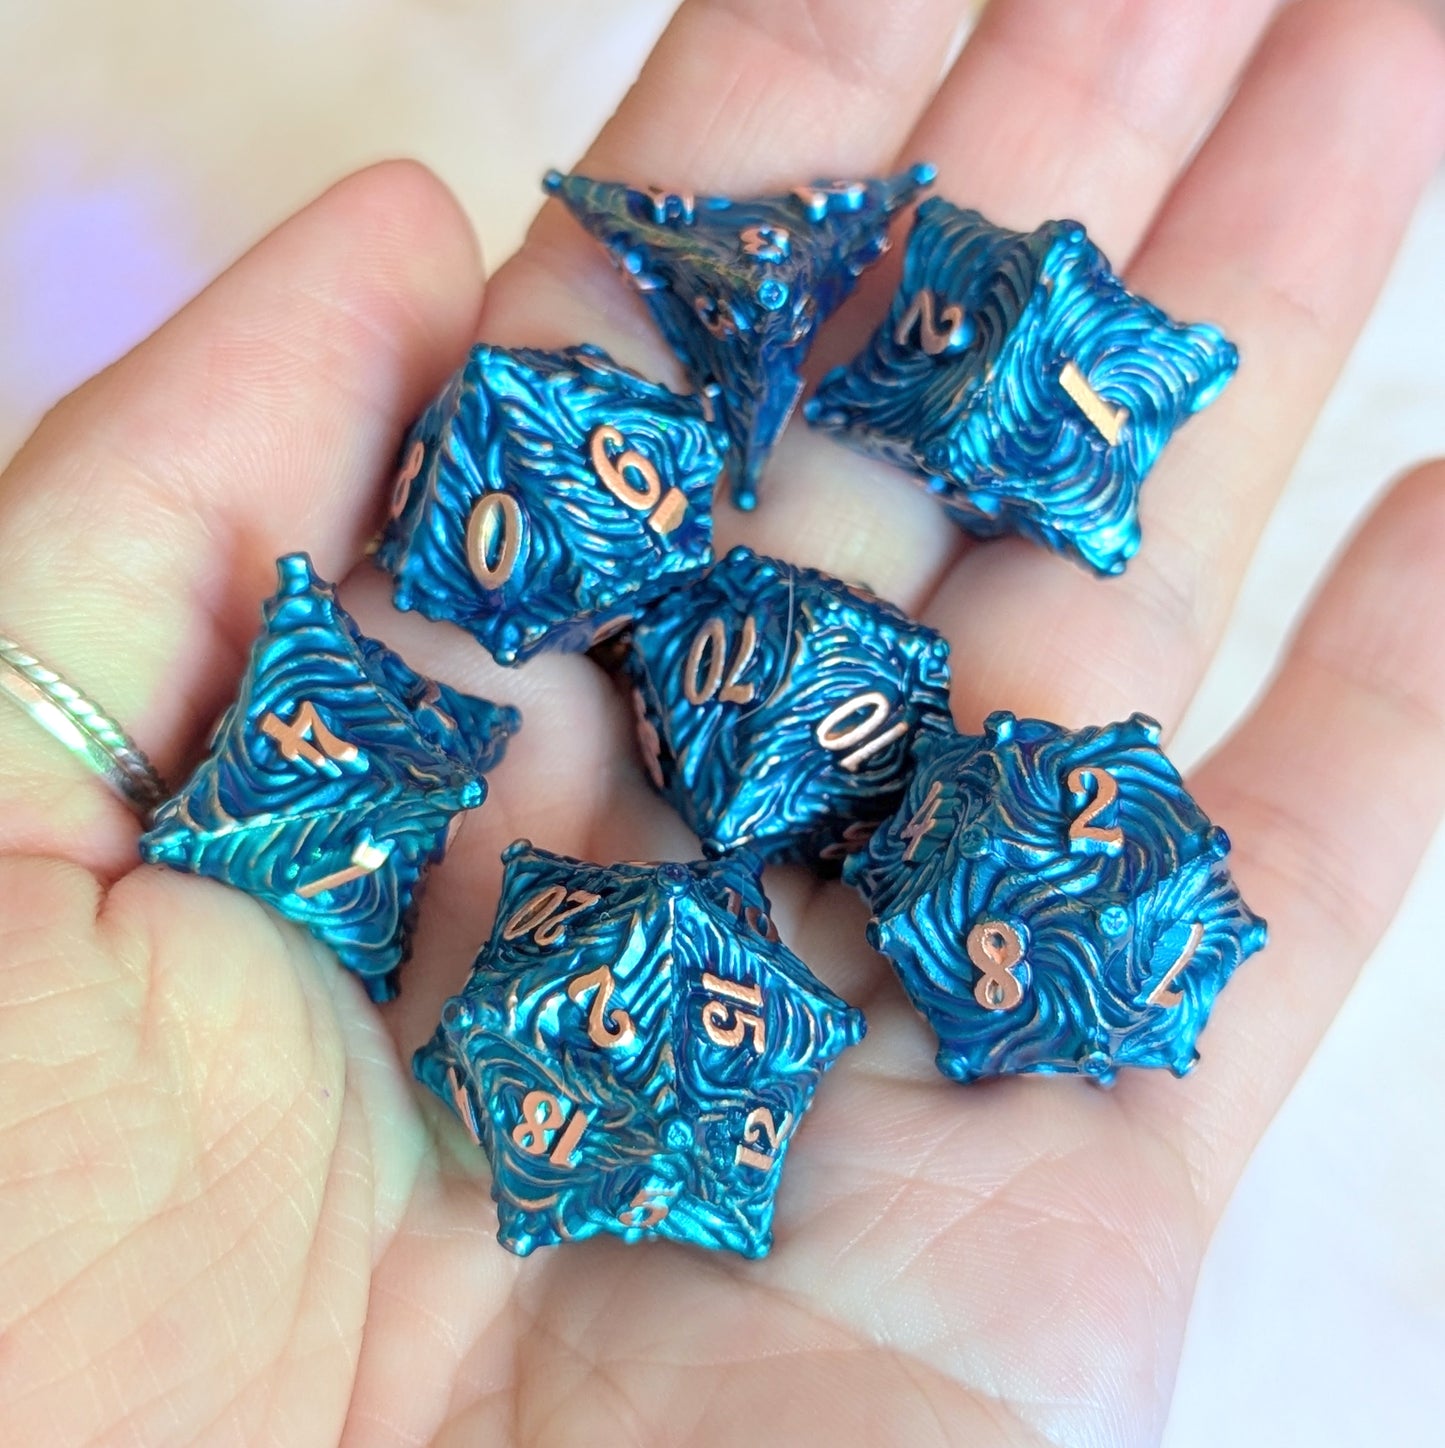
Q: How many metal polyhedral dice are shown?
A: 7